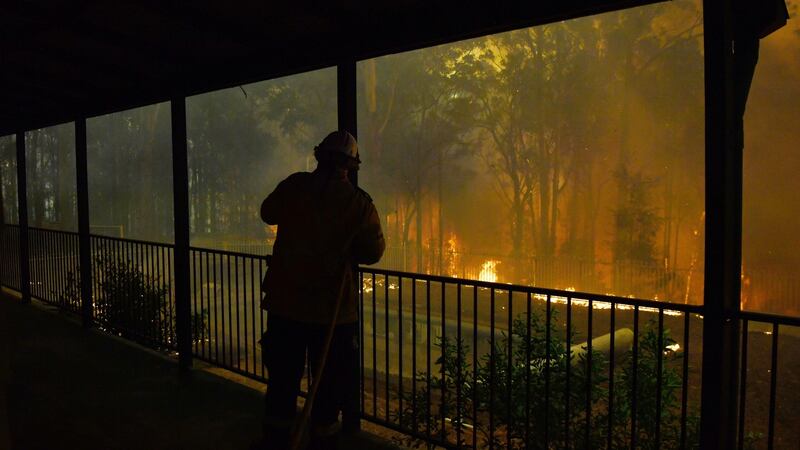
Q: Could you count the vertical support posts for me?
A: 5